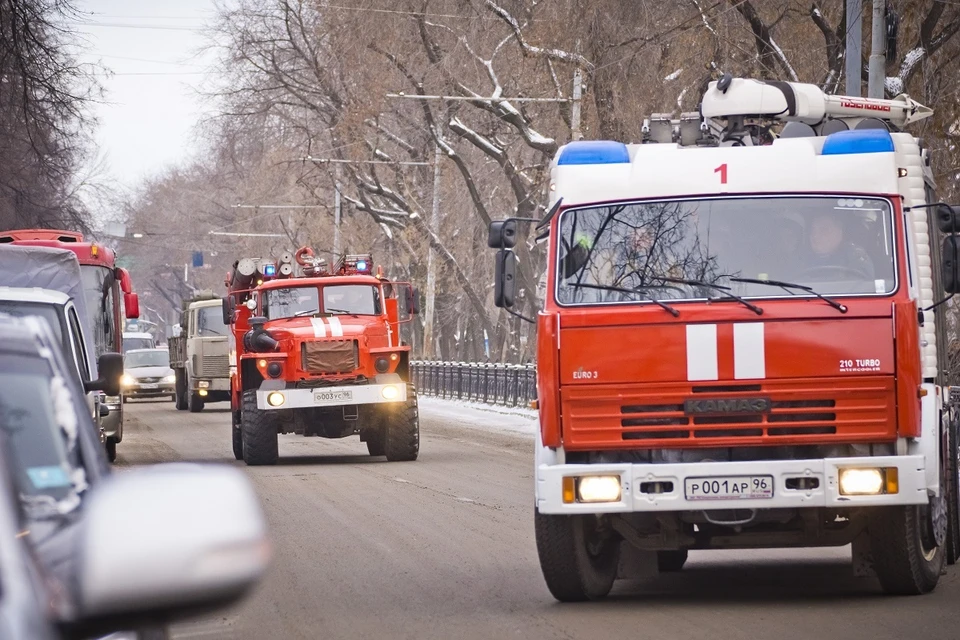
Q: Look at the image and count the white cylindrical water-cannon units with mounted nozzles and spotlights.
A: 1